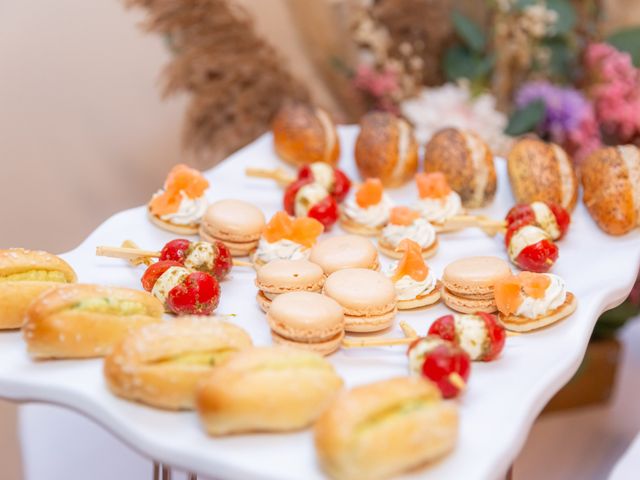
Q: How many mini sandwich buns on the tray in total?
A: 10